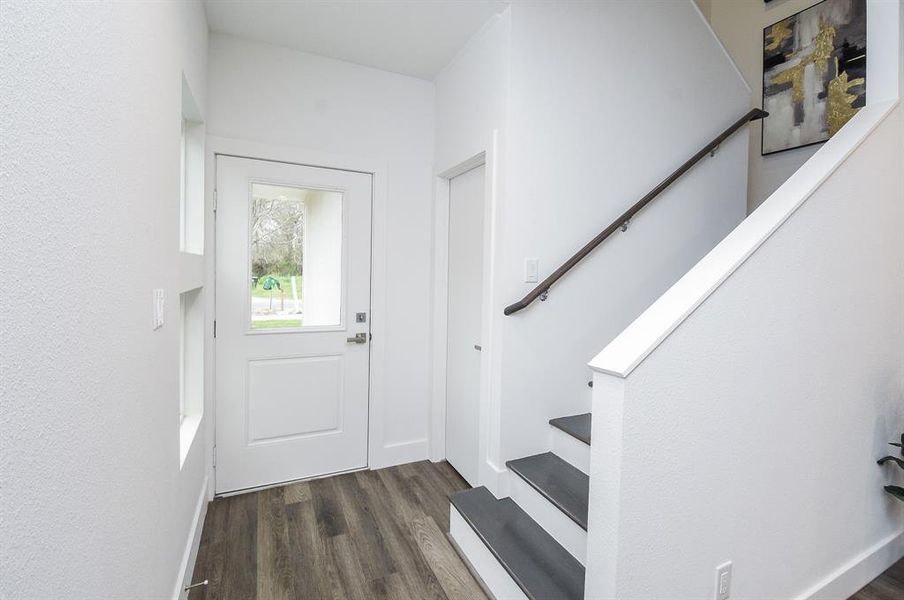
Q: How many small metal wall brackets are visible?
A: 3